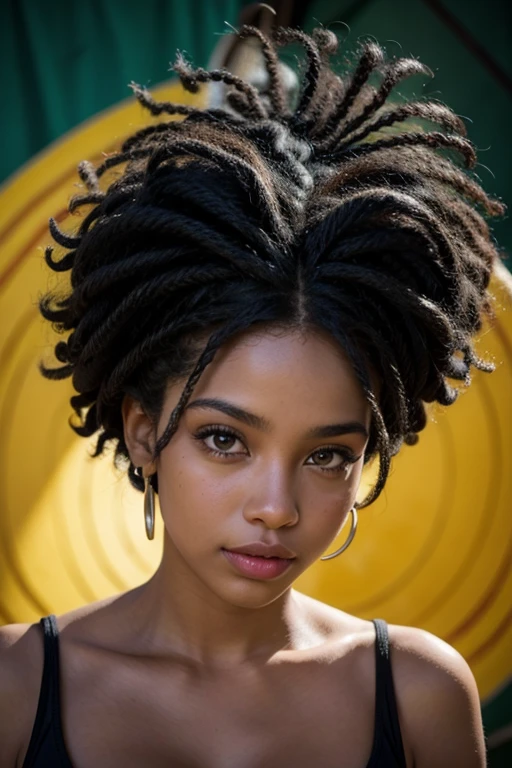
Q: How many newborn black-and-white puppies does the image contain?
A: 0